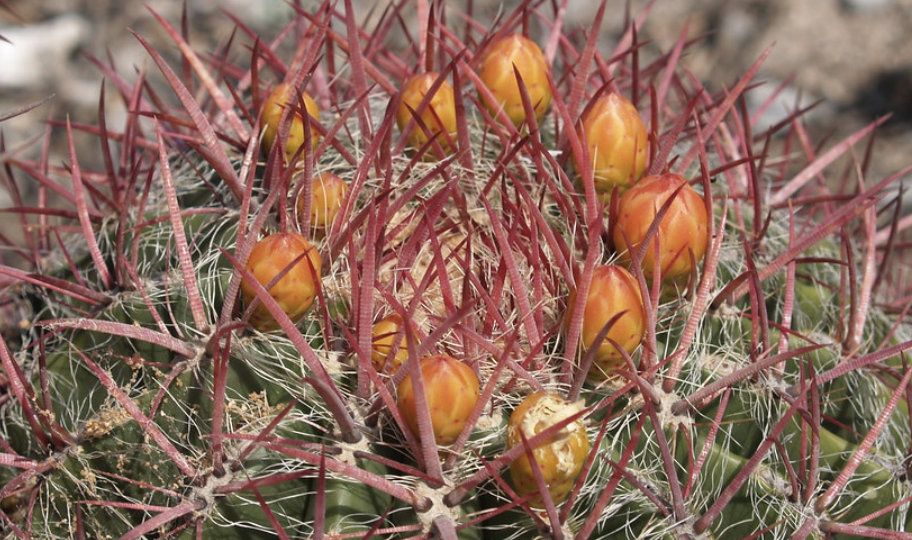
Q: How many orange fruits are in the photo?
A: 11